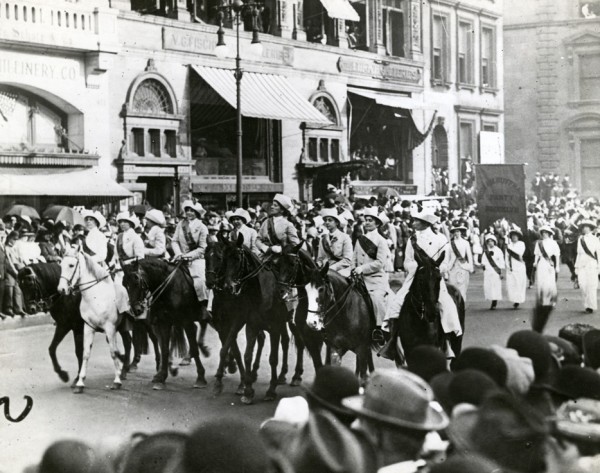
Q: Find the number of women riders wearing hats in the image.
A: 9